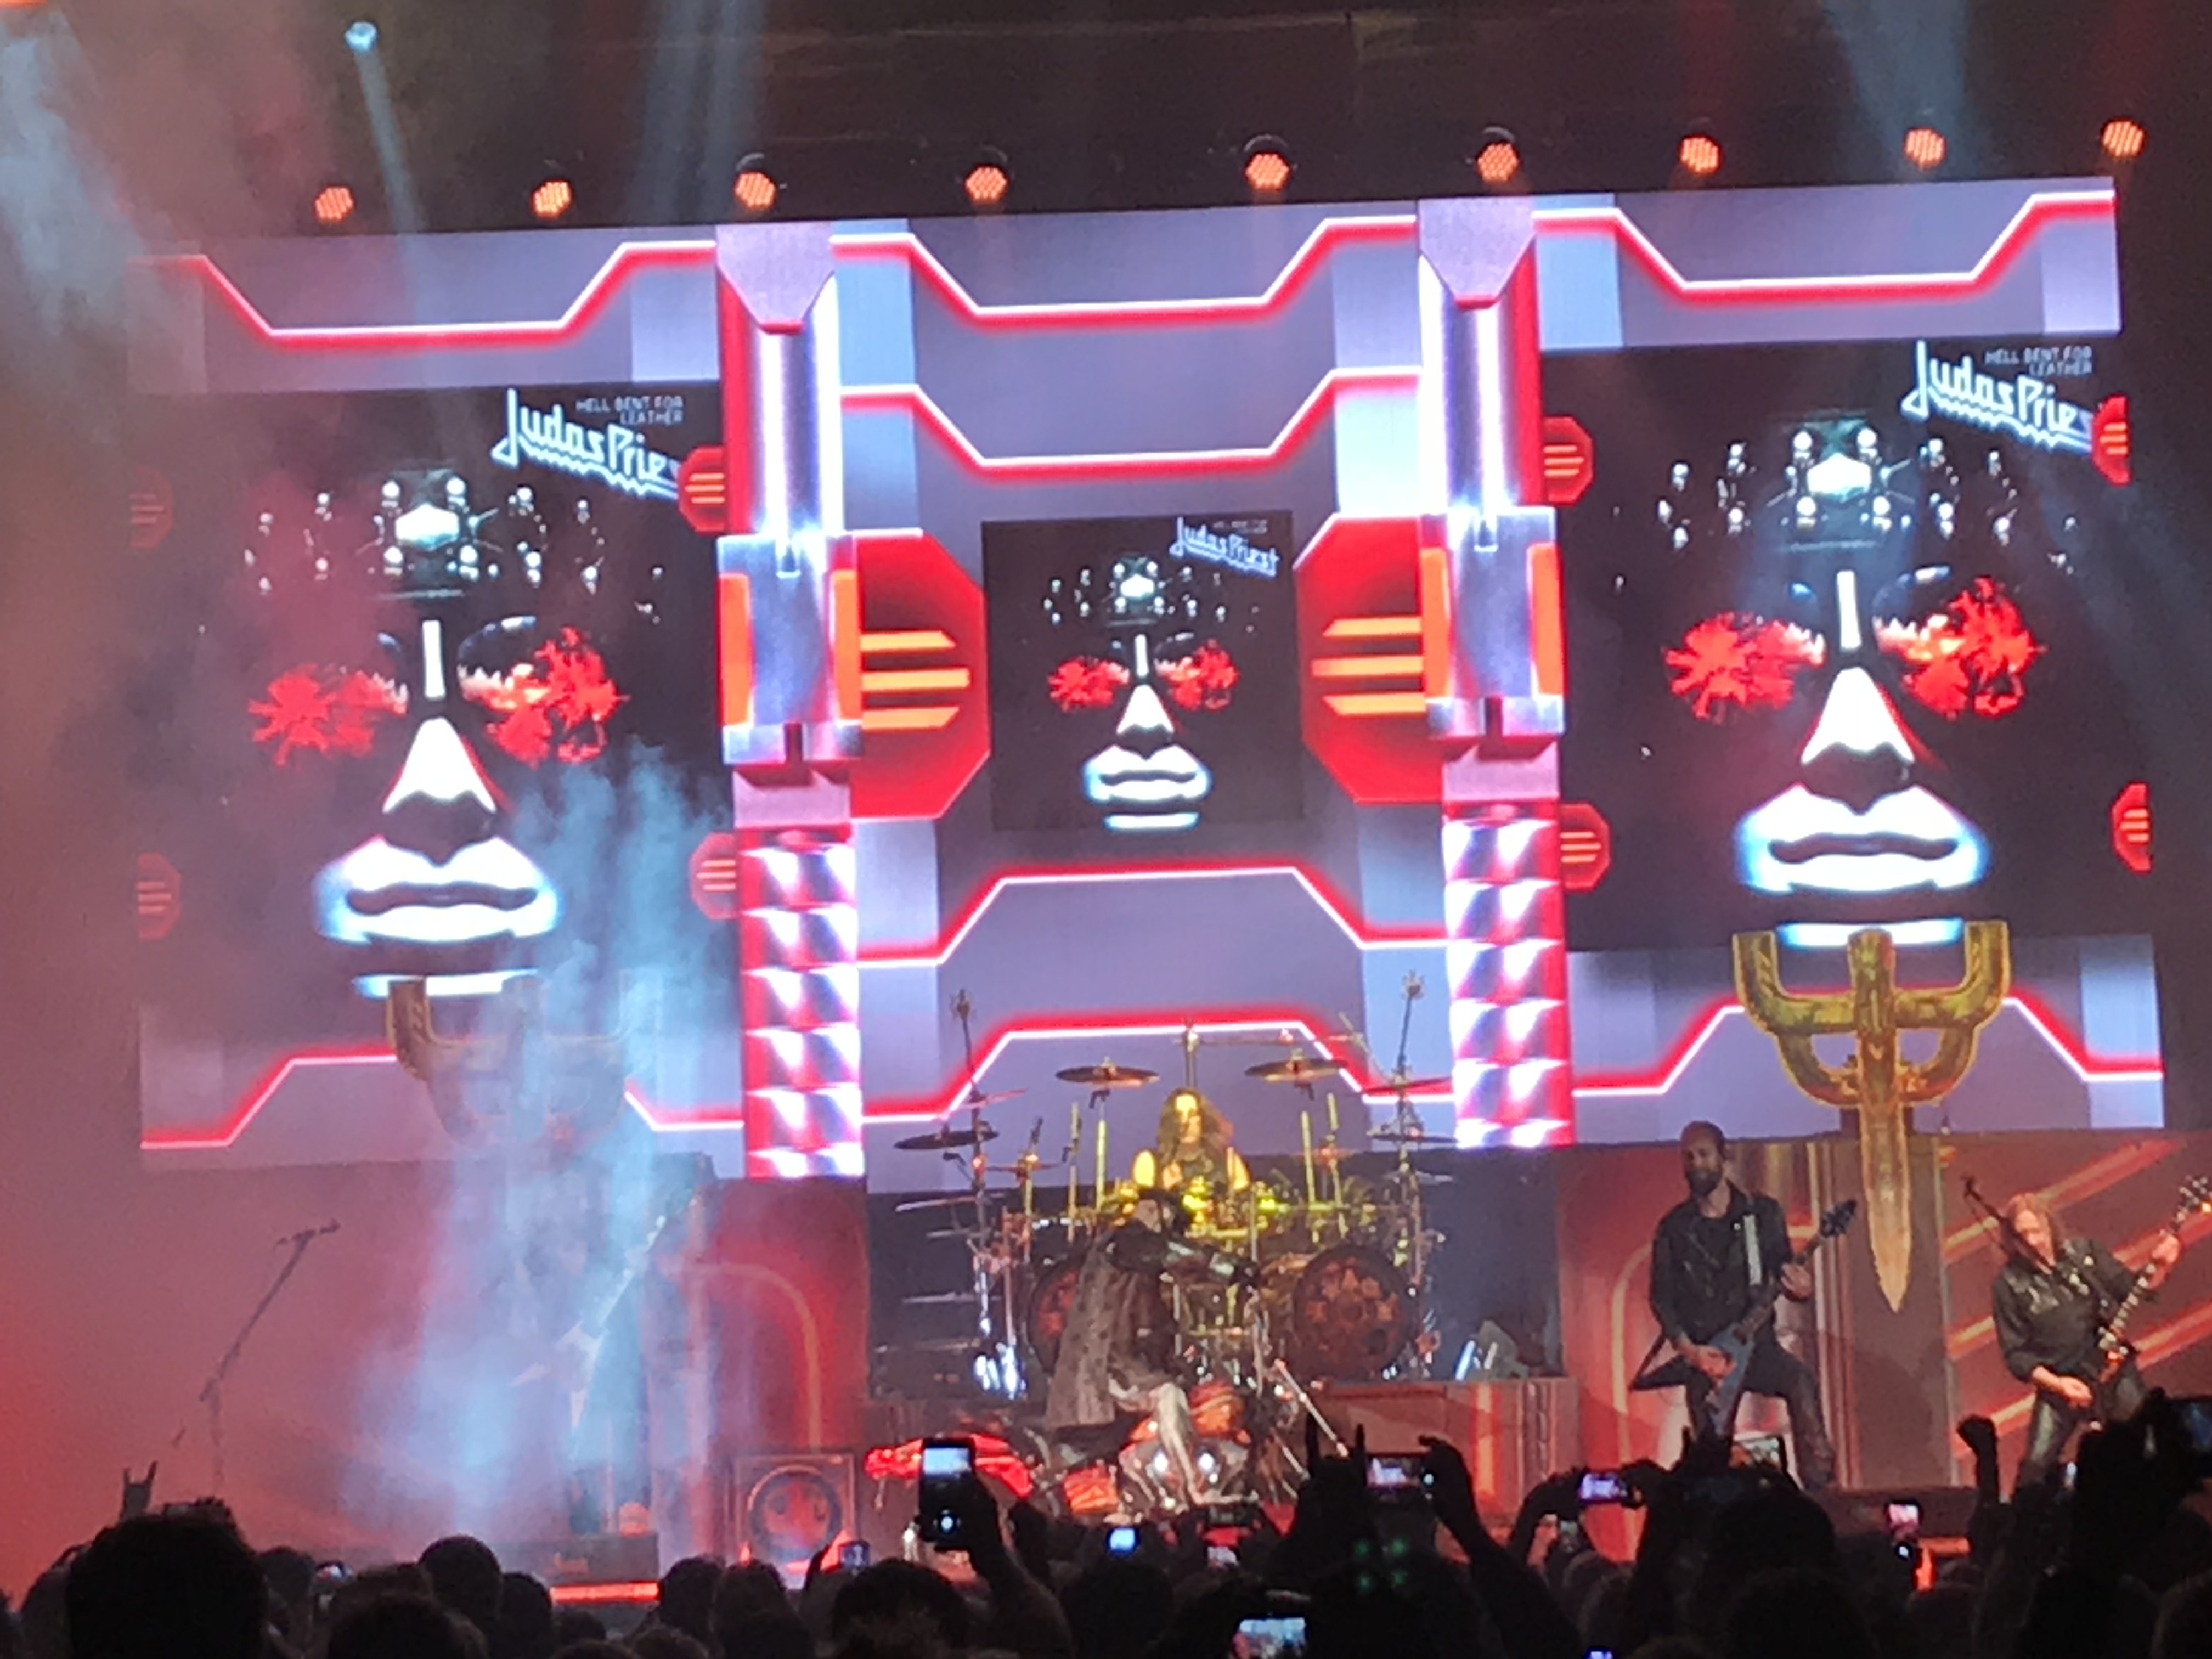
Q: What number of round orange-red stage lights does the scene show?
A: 9